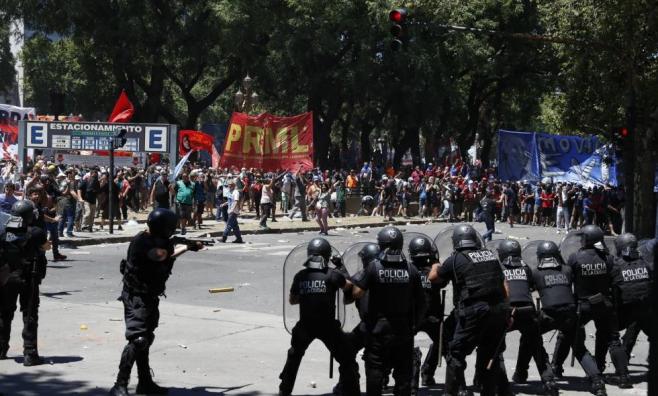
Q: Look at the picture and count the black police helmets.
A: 11